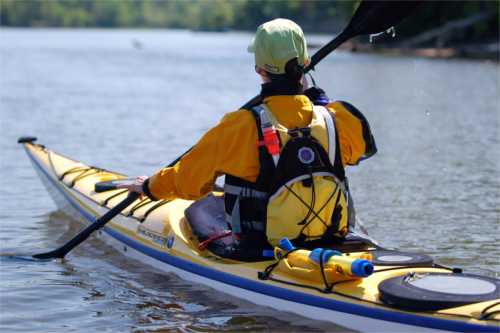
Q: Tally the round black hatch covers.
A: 2